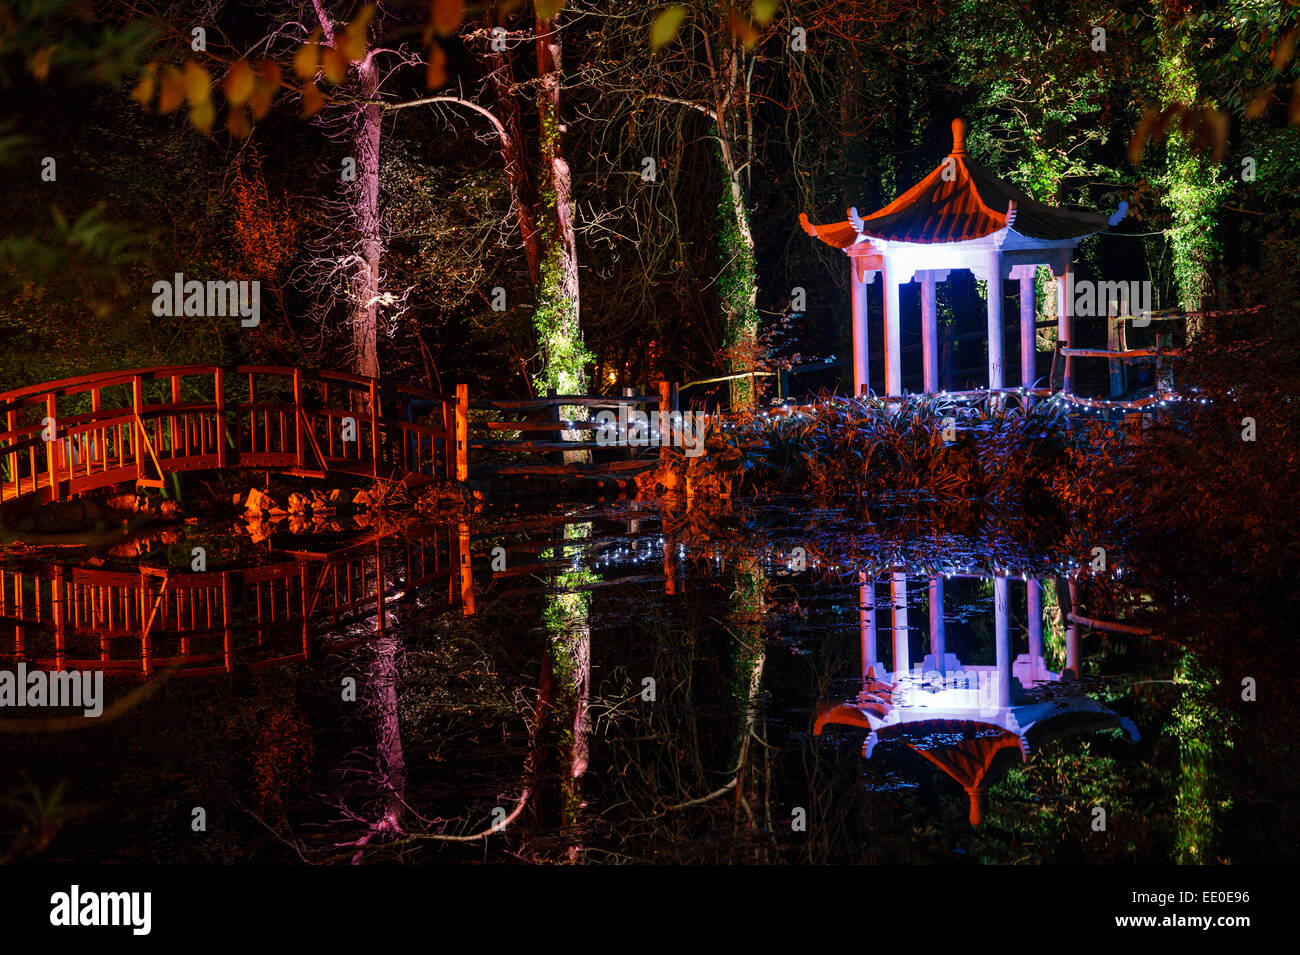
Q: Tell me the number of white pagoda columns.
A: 6